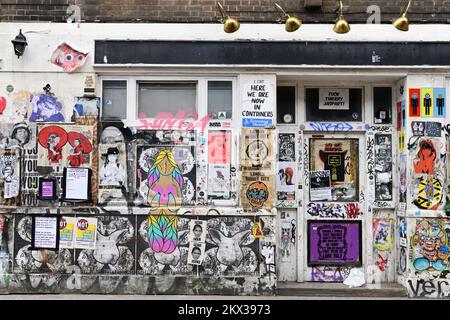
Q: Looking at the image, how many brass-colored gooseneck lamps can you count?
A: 4